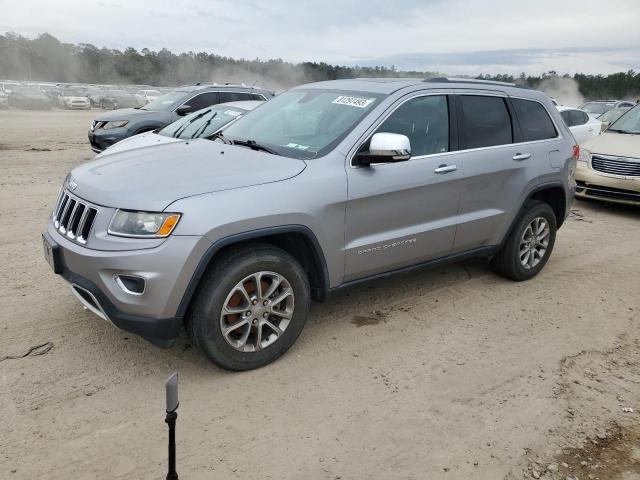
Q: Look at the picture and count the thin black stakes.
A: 1